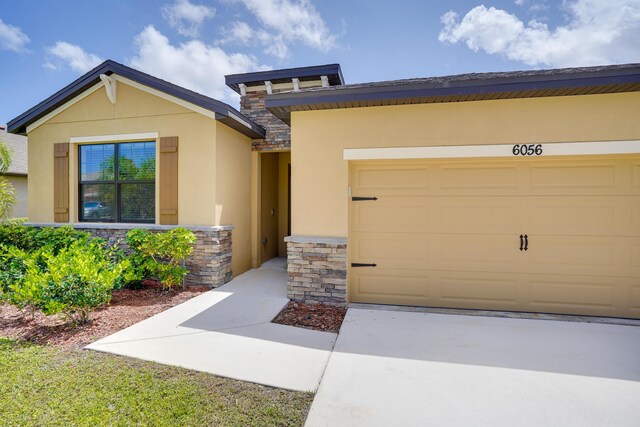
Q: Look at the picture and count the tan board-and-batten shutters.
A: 2